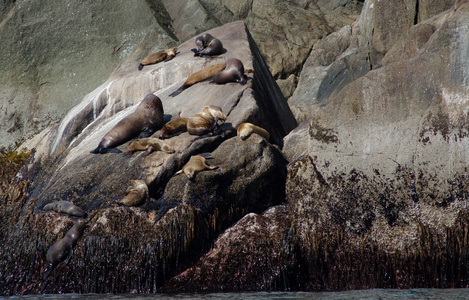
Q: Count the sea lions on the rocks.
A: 13